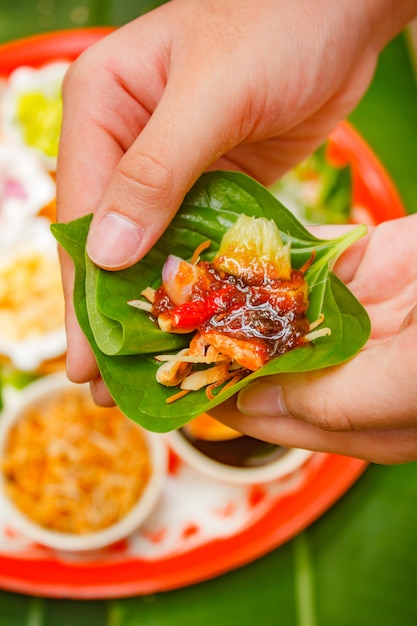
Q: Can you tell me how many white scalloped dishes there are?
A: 3